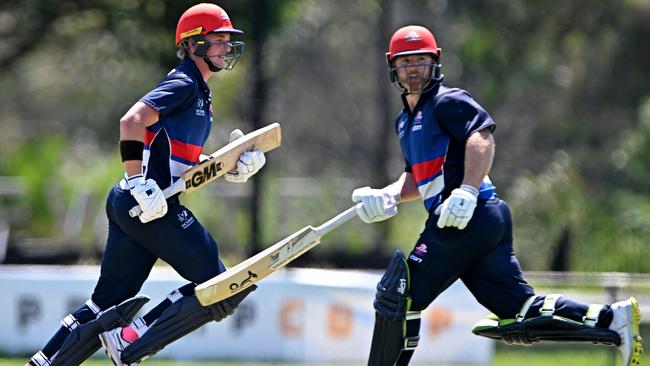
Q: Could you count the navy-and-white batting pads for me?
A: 4